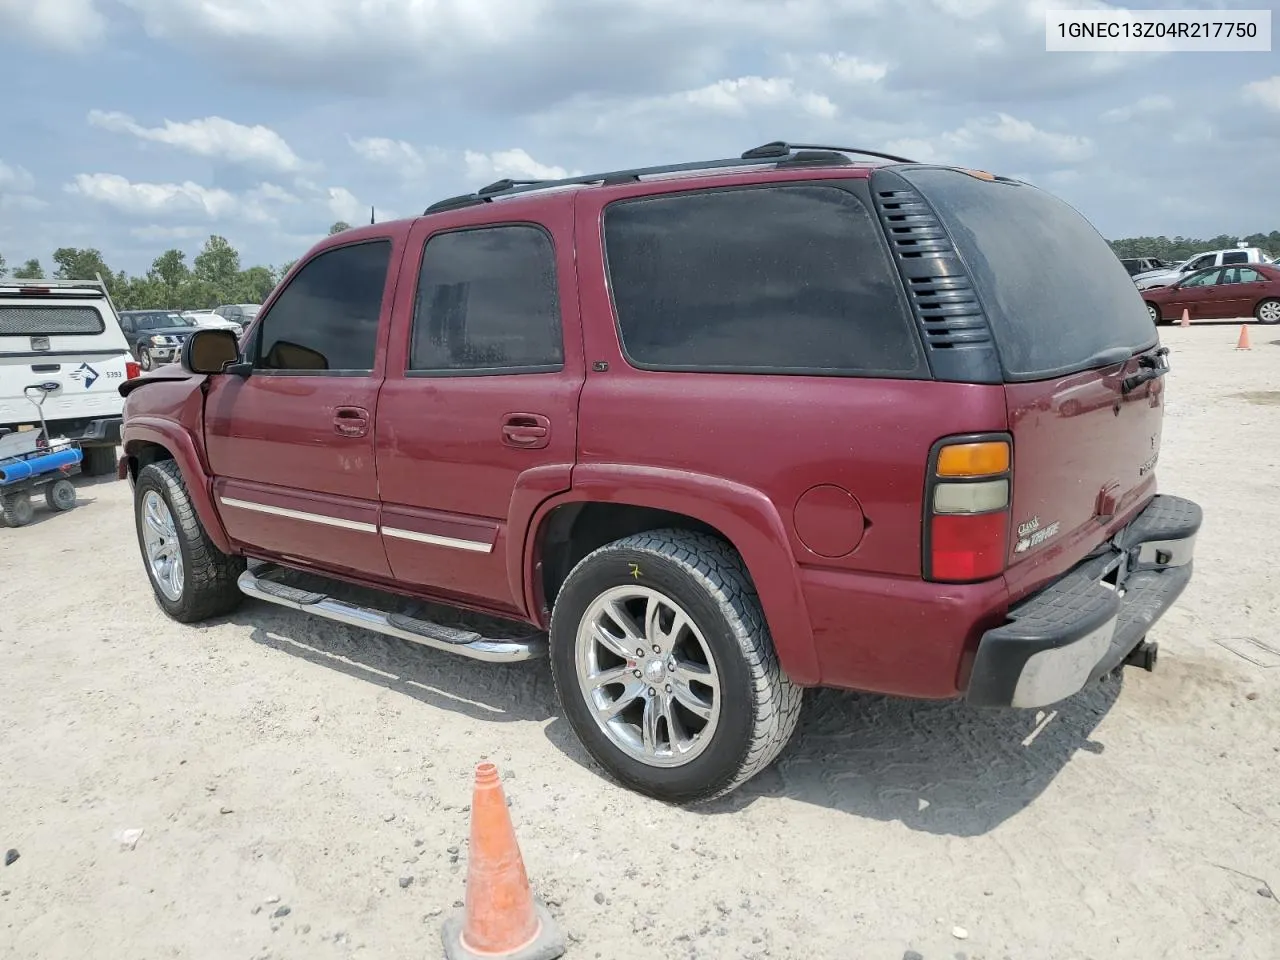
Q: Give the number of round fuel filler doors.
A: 1